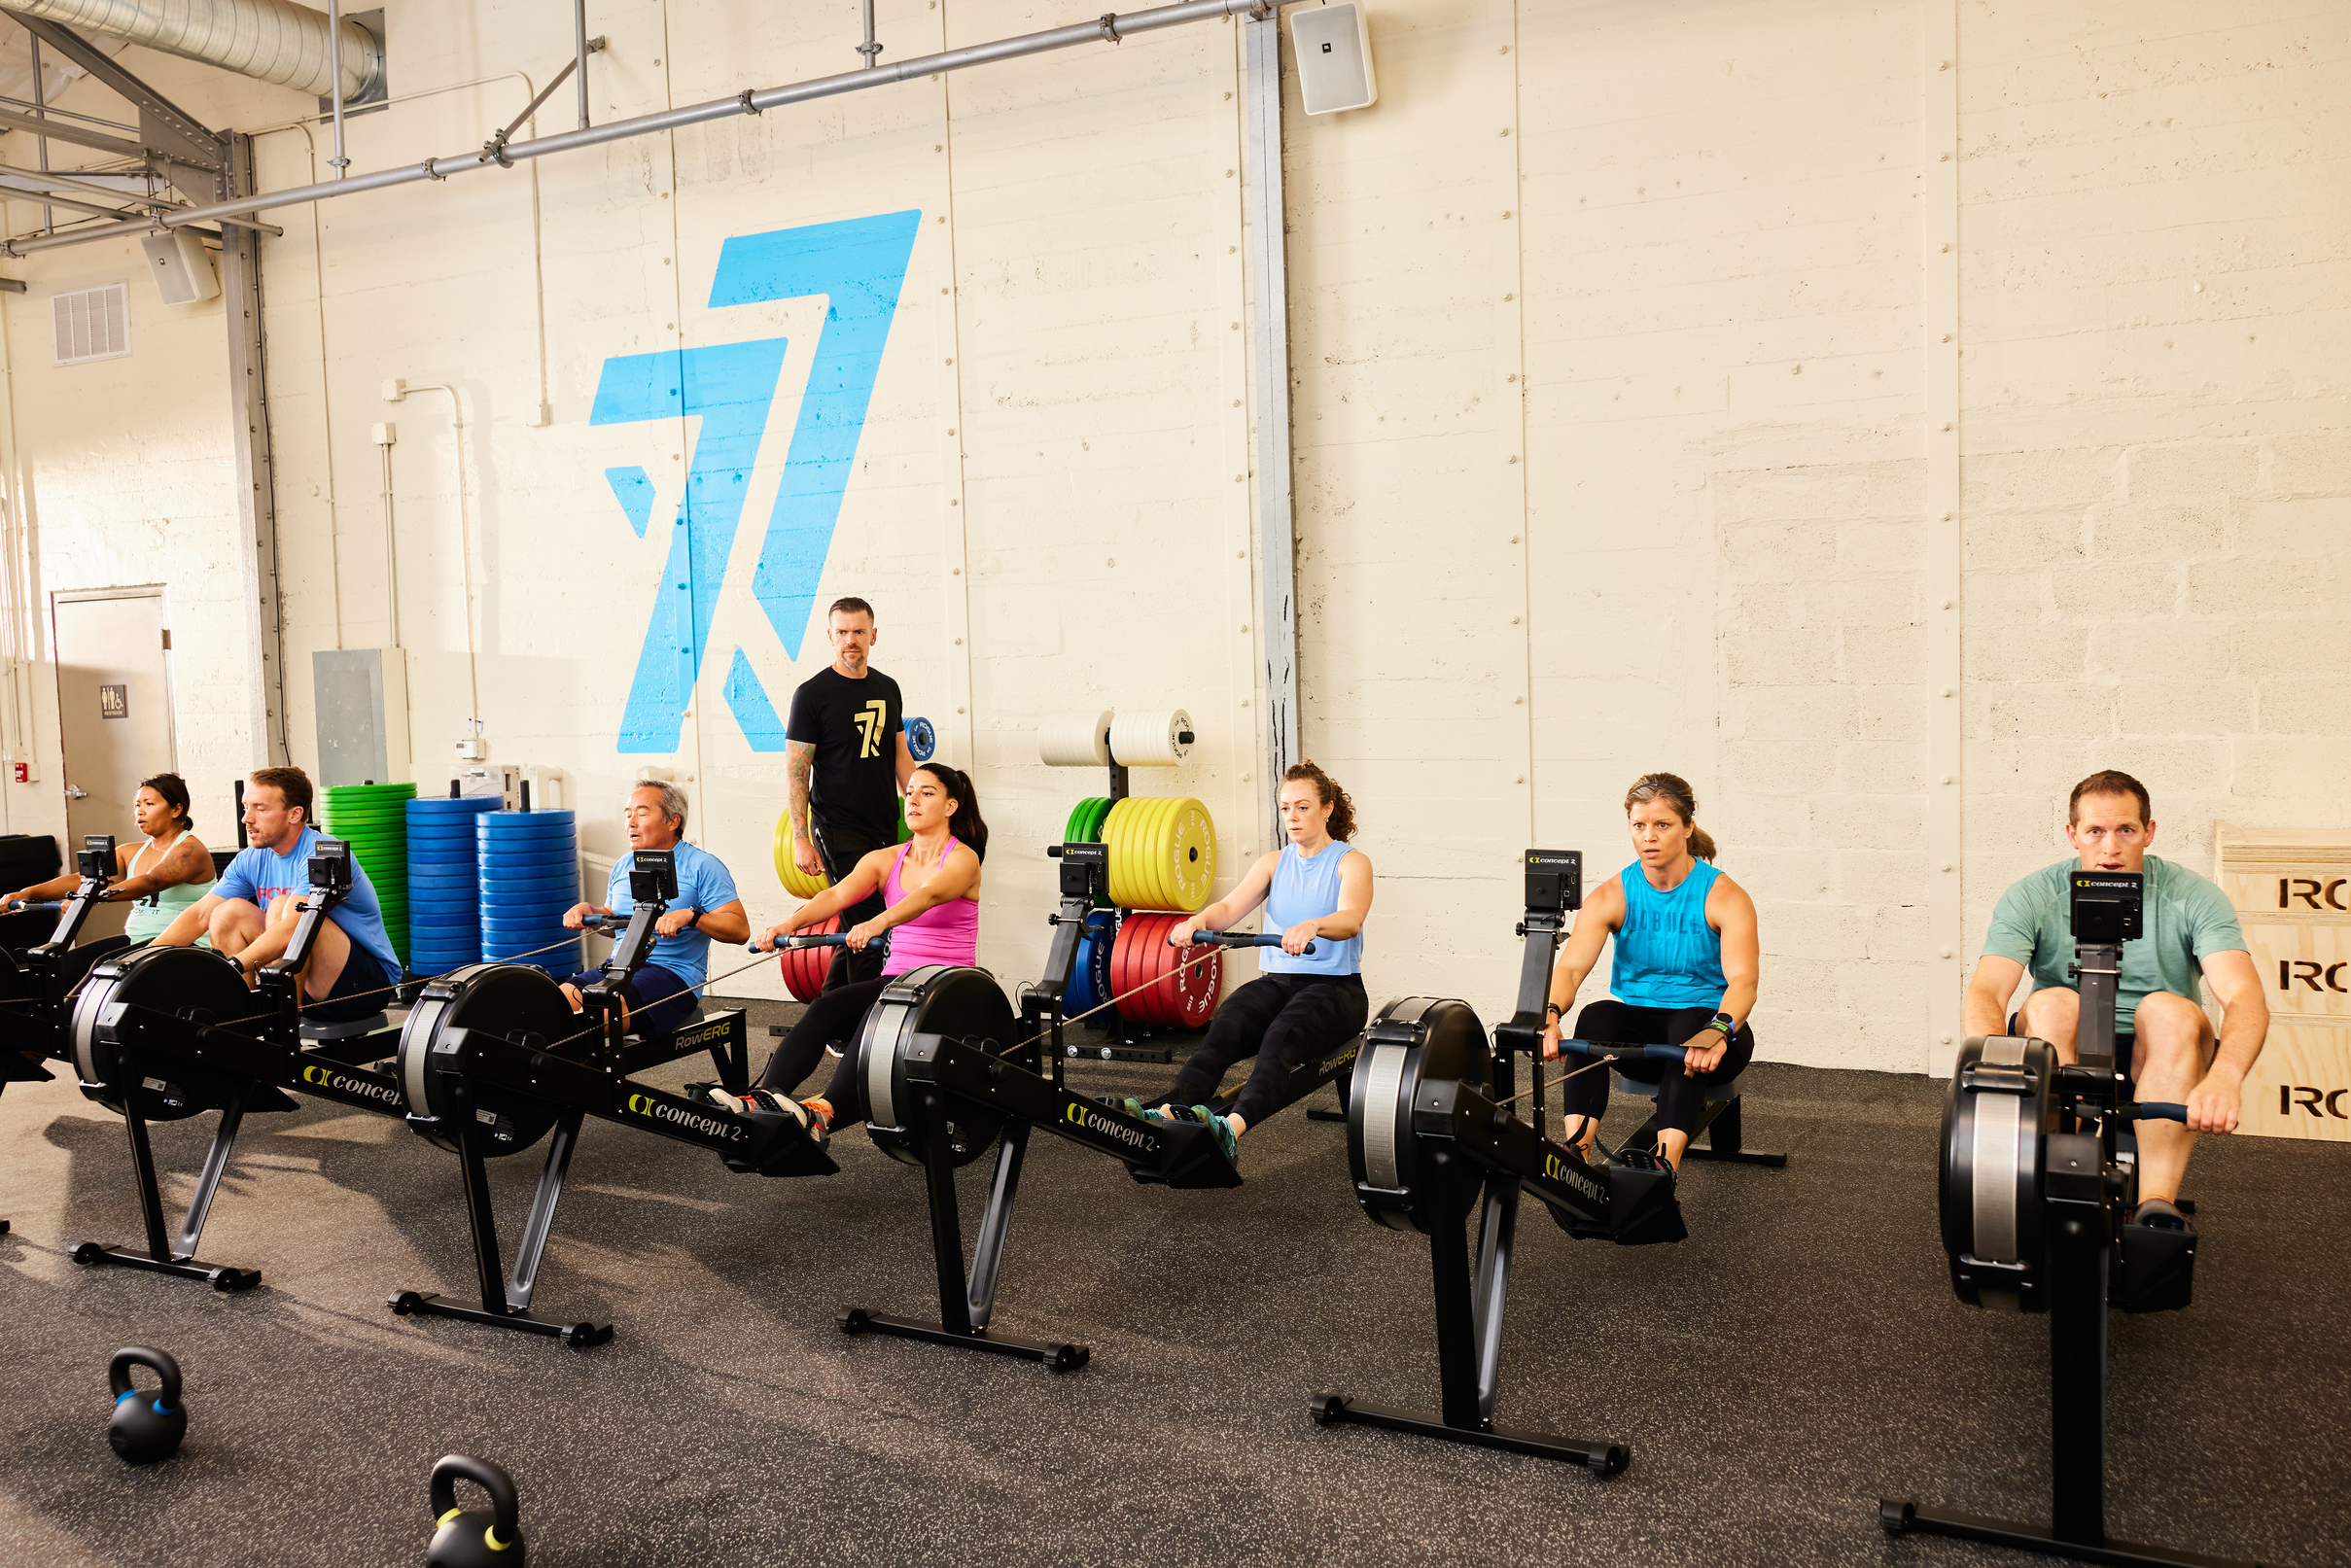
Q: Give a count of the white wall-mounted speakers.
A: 2